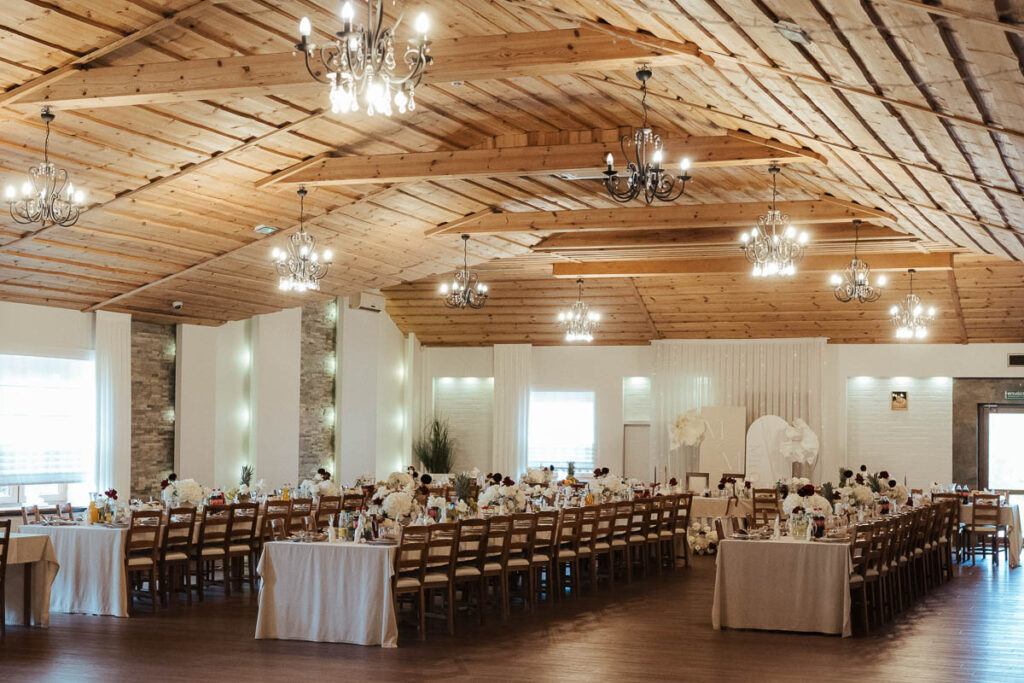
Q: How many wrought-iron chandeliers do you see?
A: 9